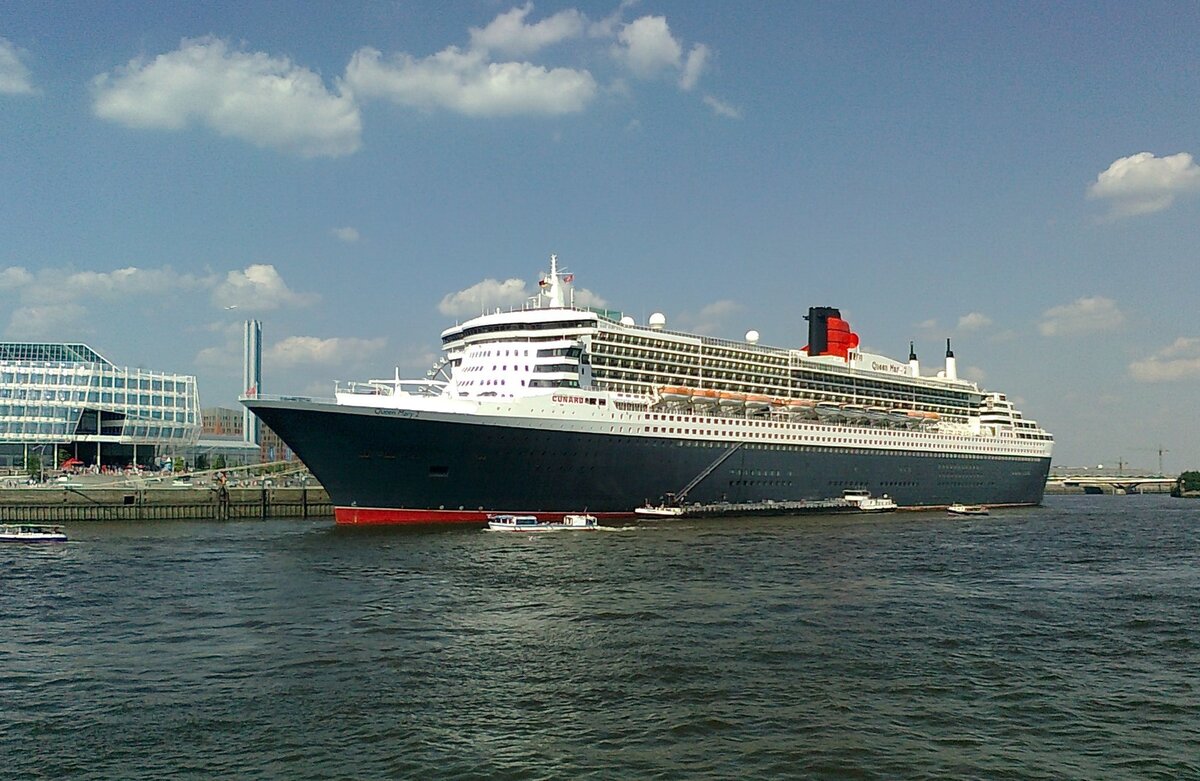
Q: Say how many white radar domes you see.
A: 3